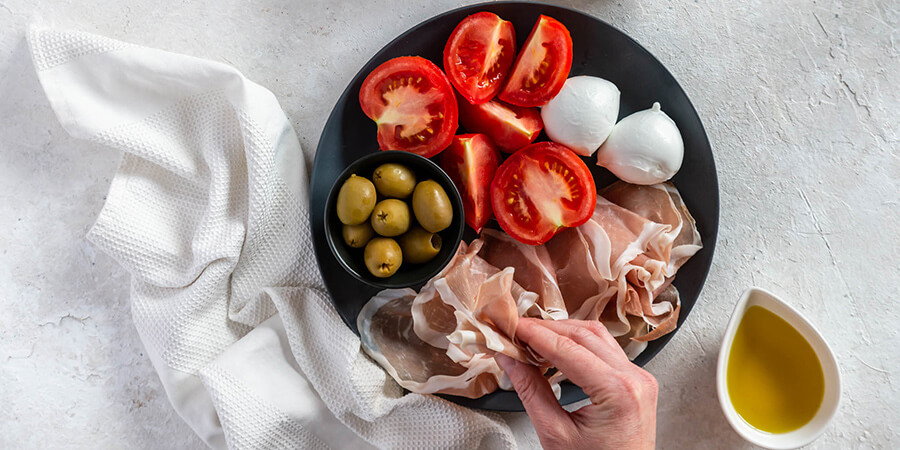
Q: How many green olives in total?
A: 7